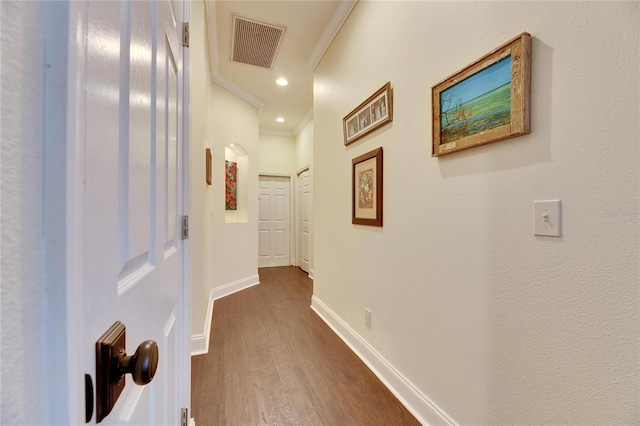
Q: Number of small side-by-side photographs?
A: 3